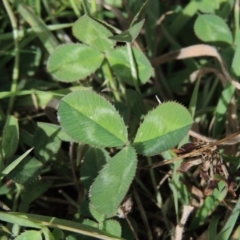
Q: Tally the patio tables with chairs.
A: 0